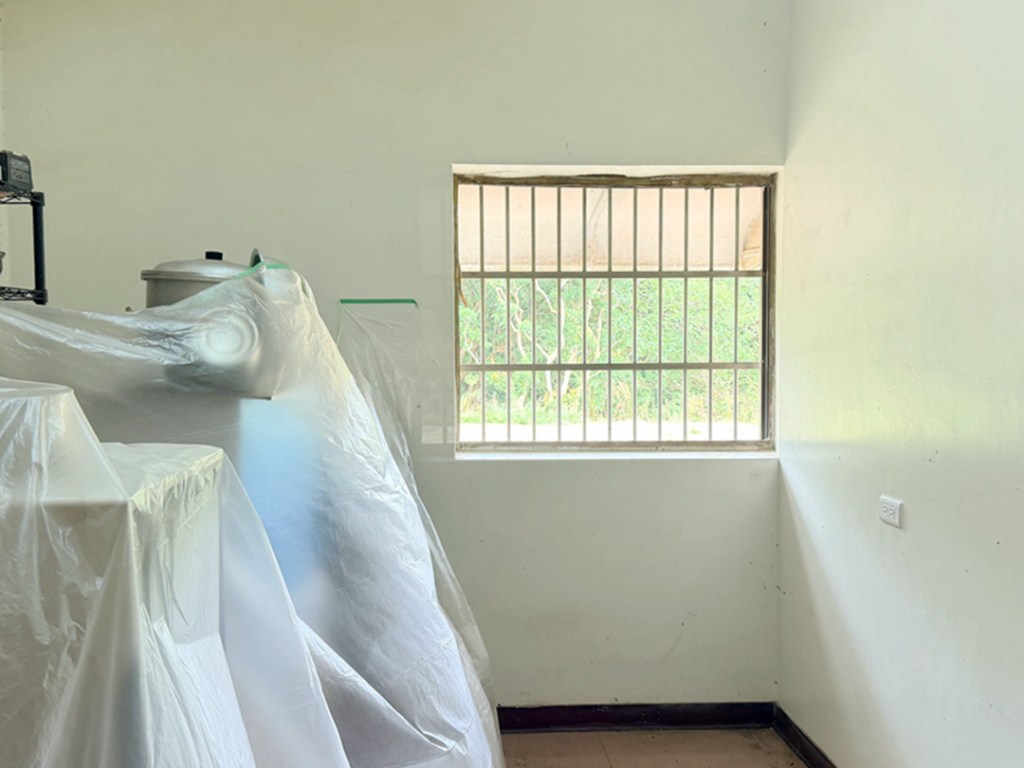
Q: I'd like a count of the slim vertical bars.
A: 11